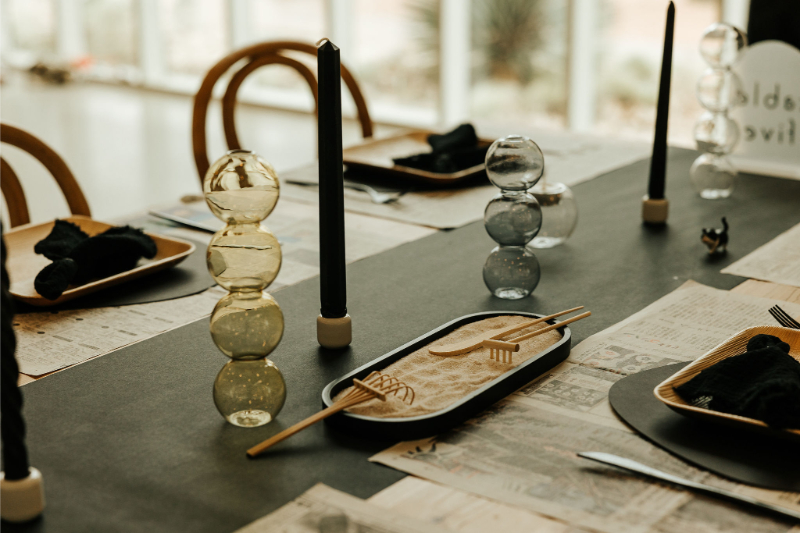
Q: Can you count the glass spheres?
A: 12